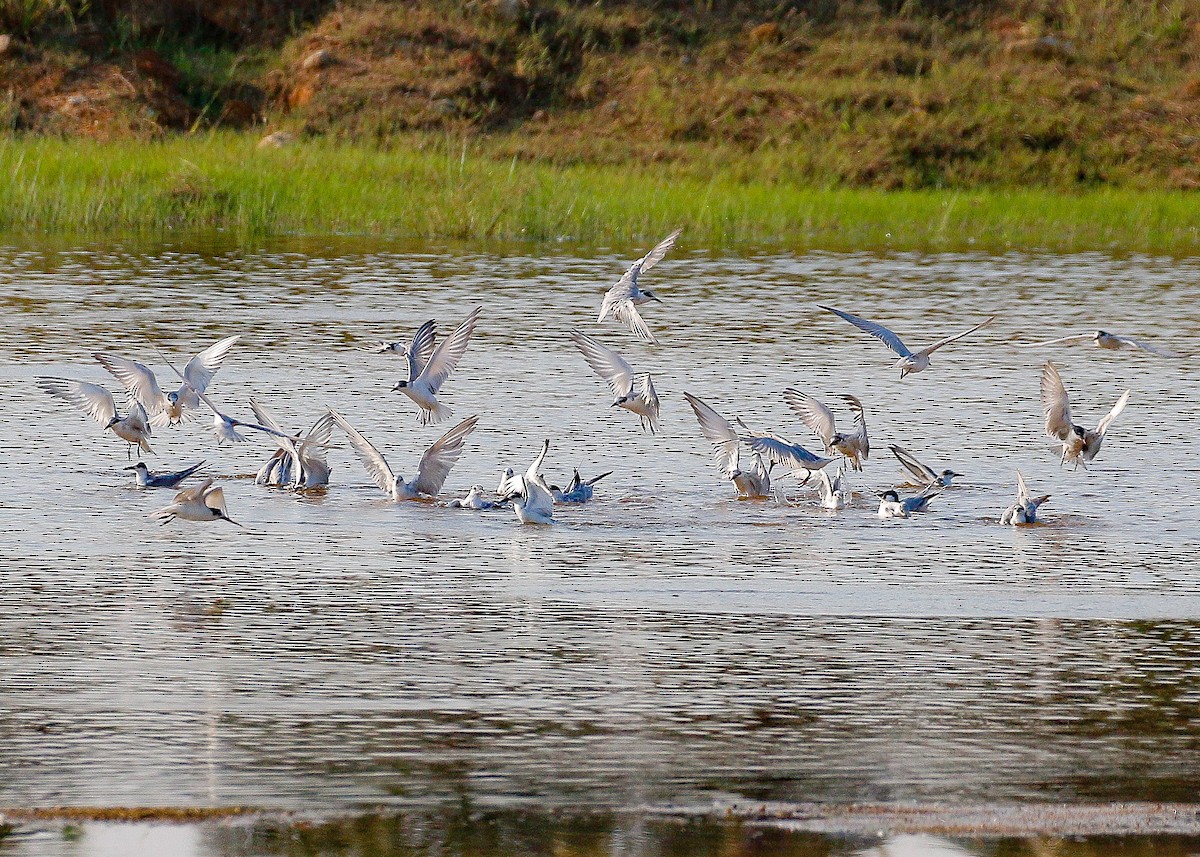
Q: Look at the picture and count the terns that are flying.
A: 13